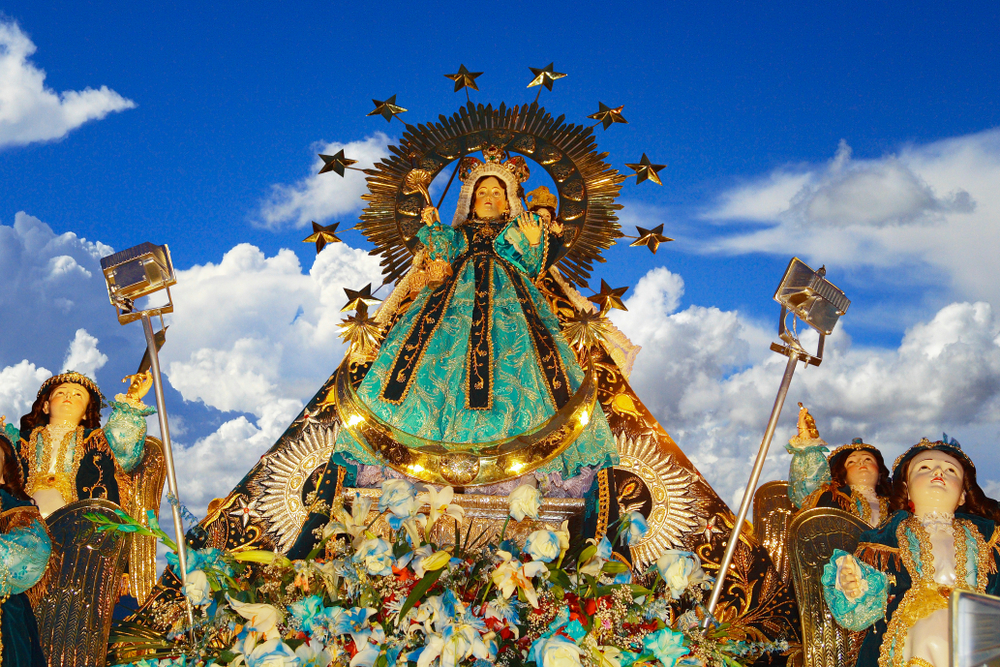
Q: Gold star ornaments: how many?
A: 10